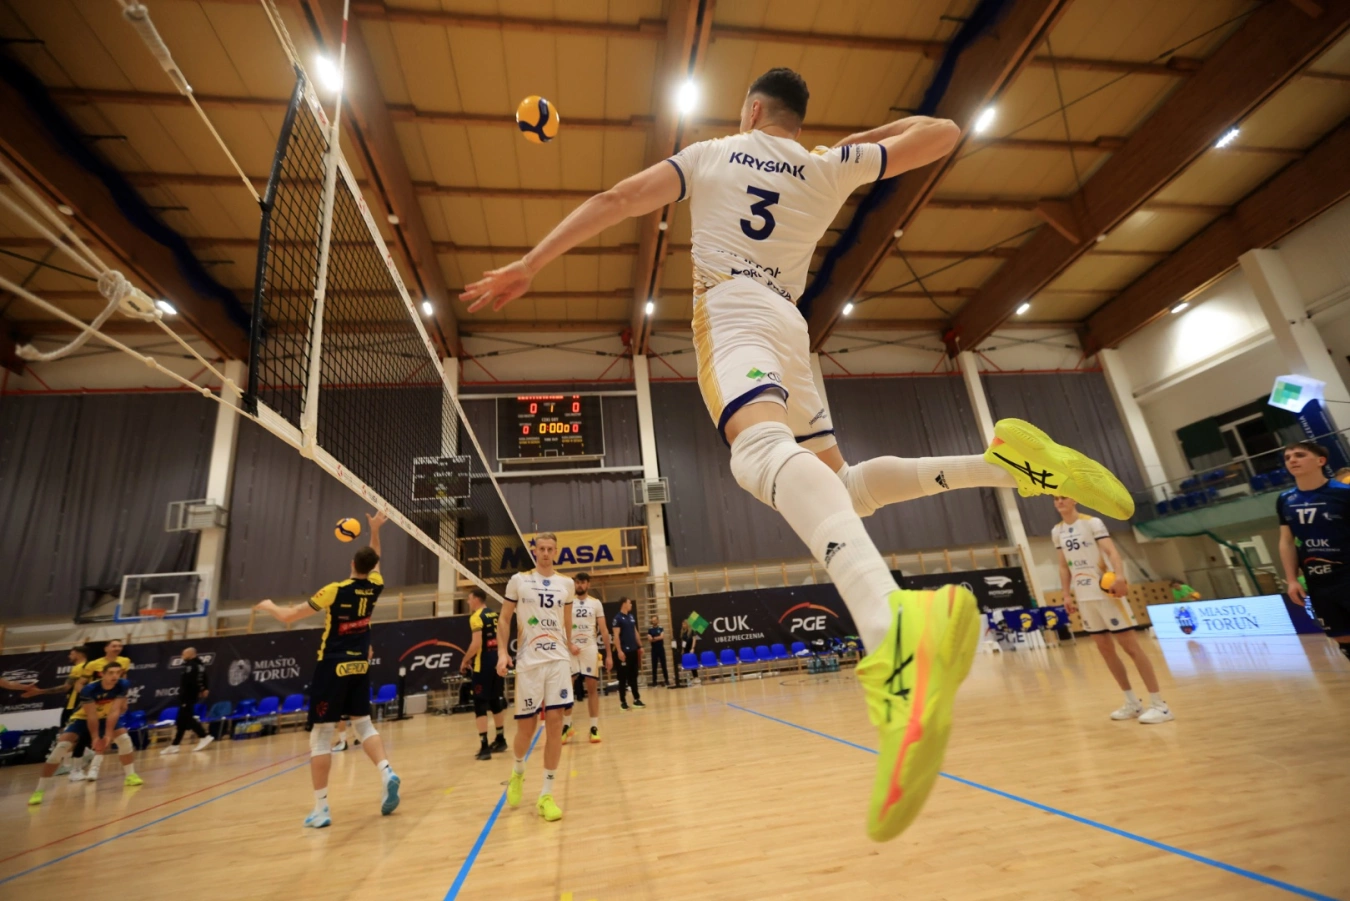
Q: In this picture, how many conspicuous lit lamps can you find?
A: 10